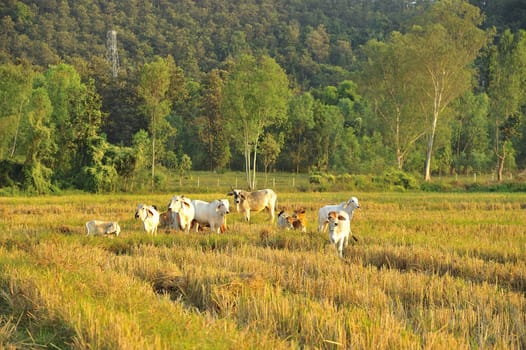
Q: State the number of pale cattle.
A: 7